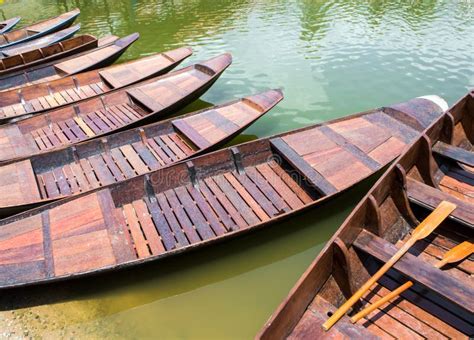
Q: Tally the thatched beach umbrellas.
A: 0